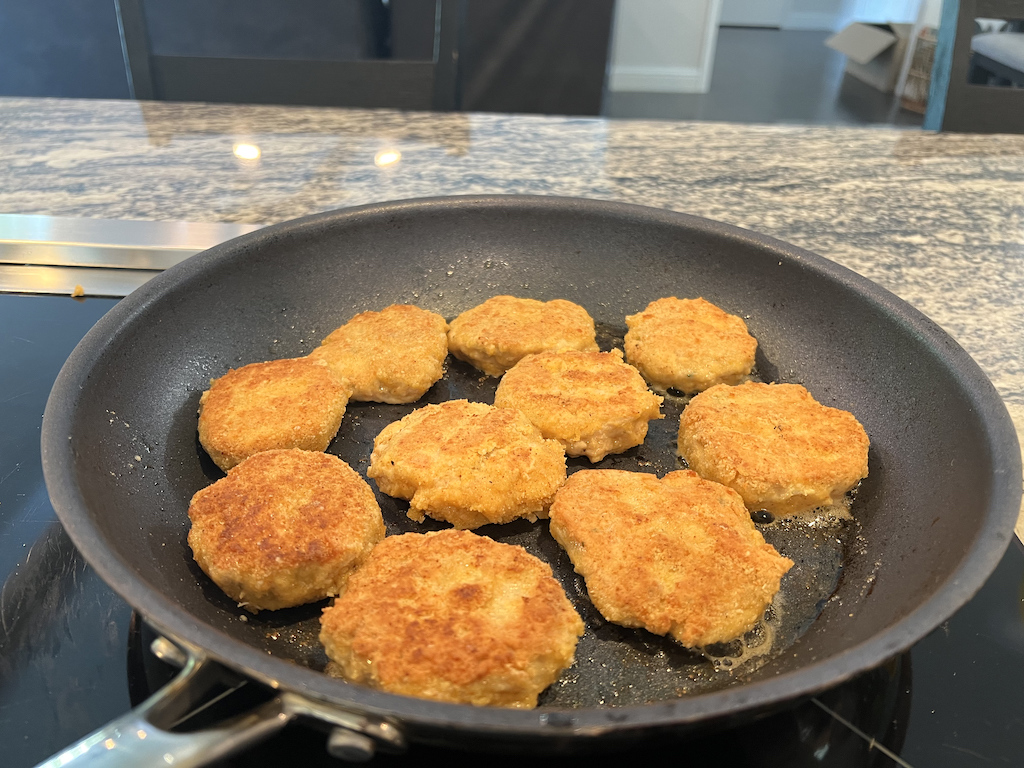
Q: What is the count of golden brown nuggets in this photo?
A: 10